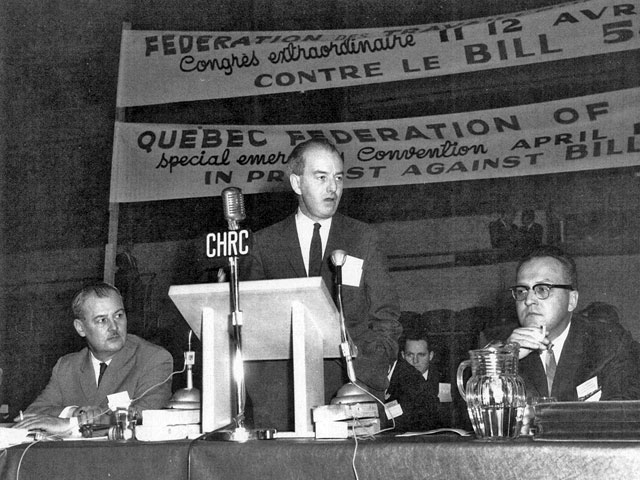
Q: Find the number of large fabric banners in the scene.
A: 2